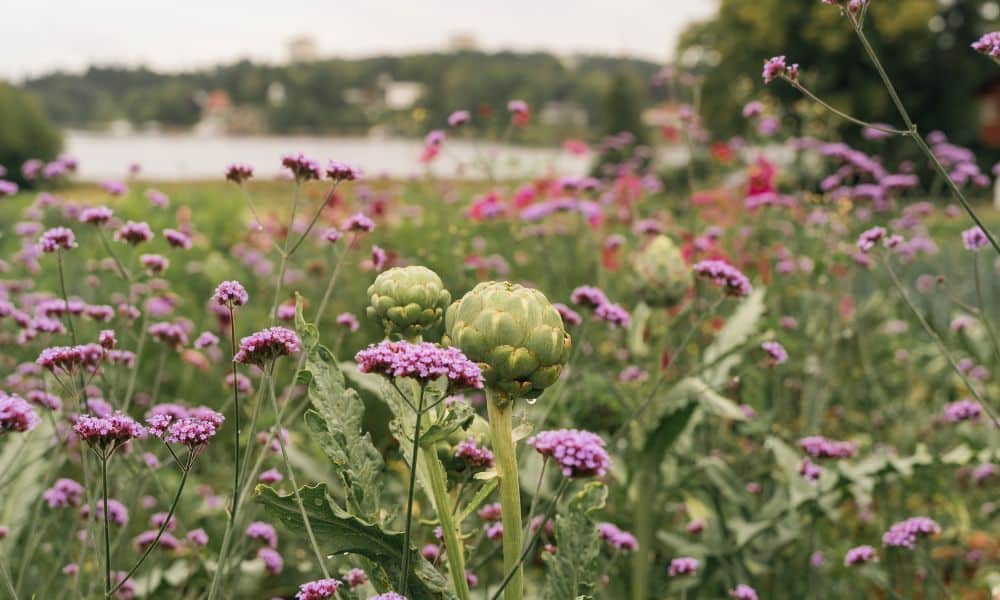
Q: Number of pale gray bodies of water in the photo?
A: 1